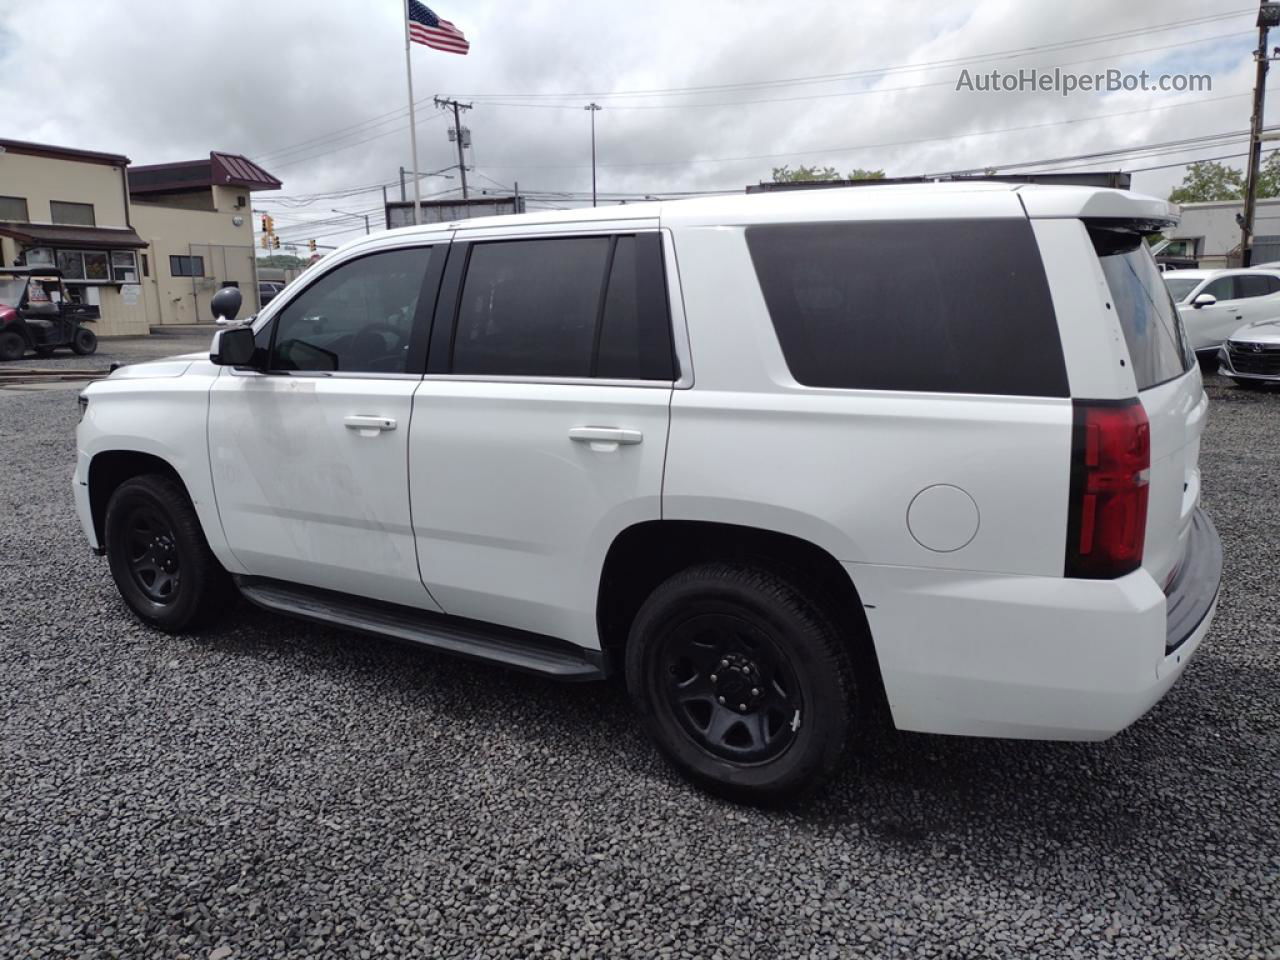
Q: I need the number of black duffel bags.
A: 0